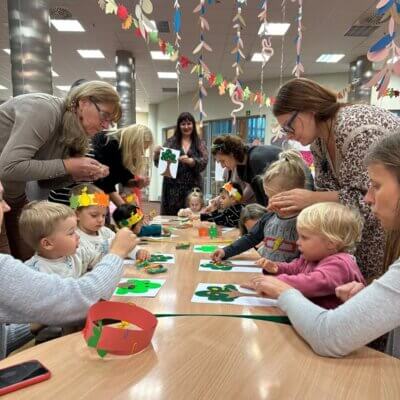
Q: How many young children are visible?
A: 8